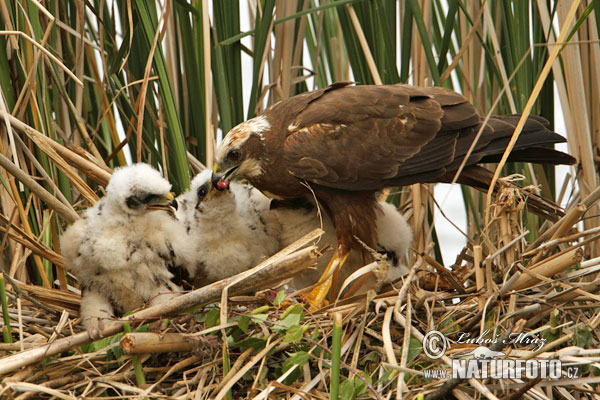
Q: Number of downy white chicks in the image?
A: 3